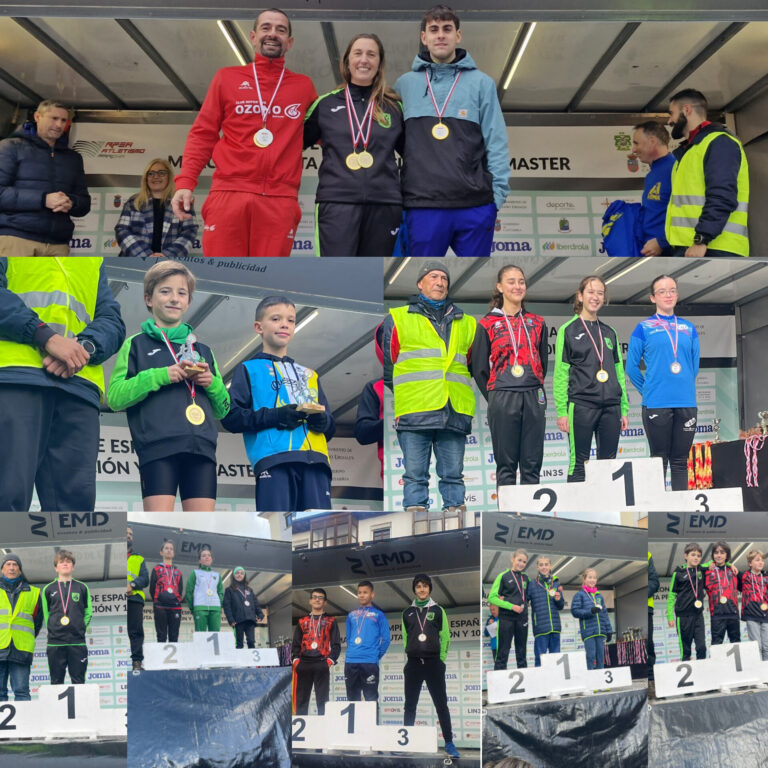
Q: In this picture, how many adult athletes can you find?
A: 3